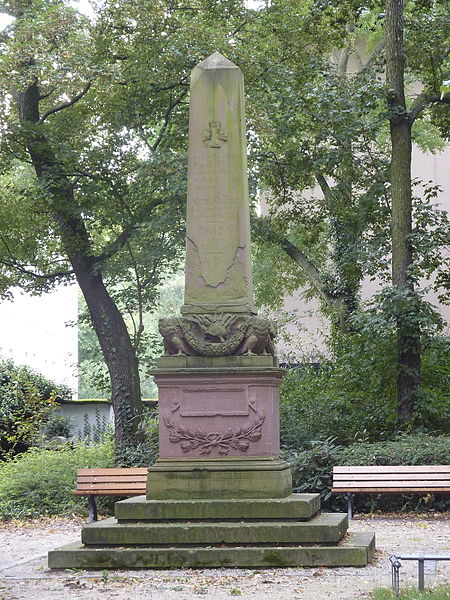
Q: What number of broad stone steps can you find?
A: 3